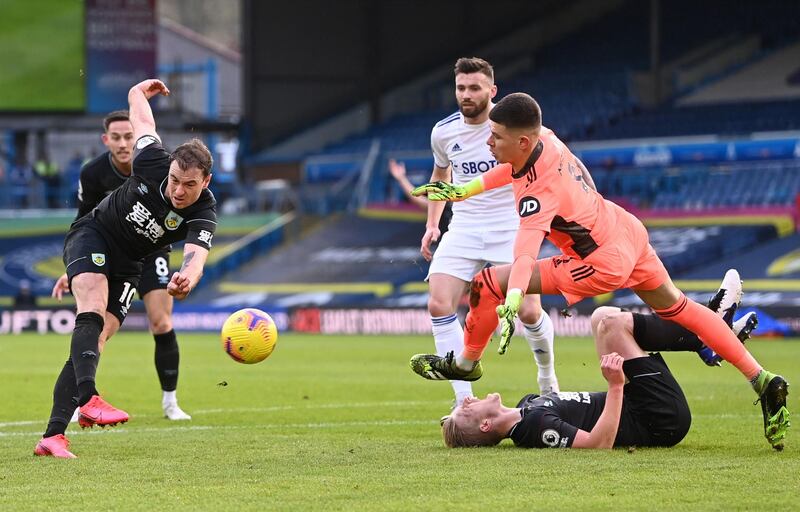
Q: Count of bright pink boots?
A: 2